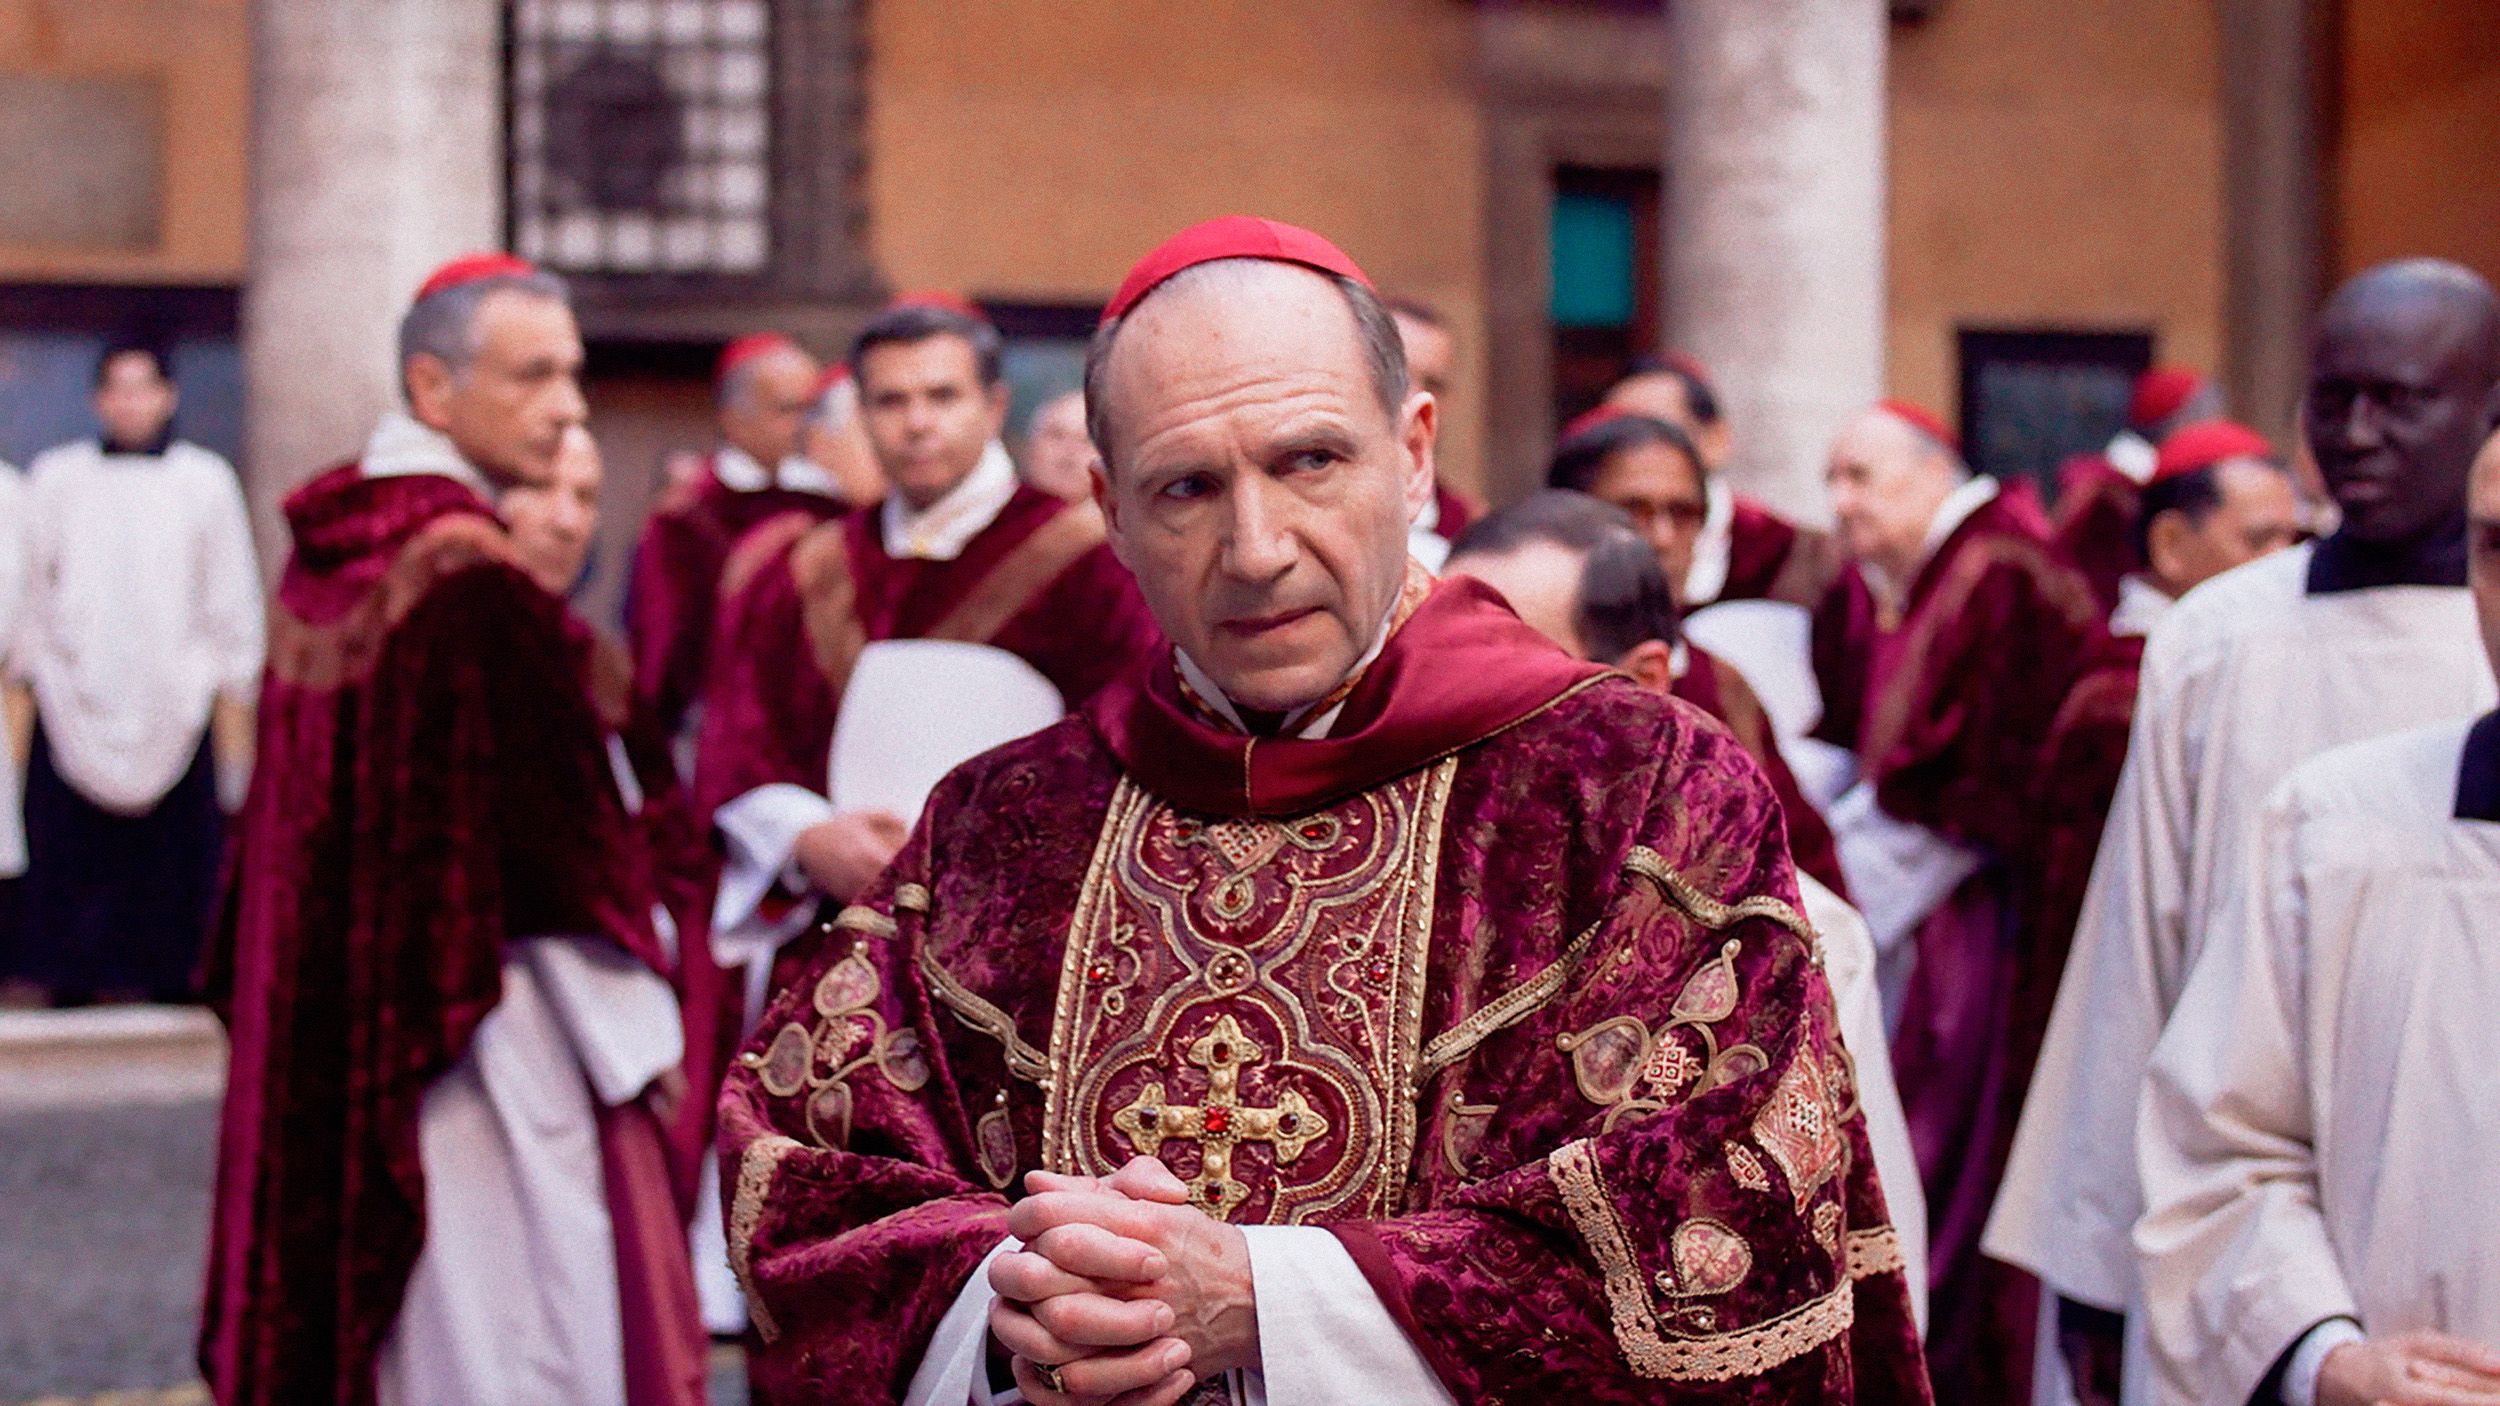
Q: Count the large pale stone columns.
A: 2